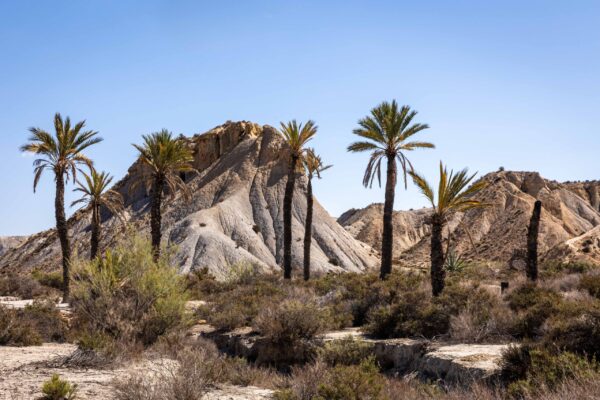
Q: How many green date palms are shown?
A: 7